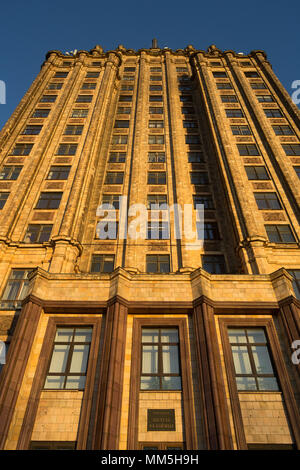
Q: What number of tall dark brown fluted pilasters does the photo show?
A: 4